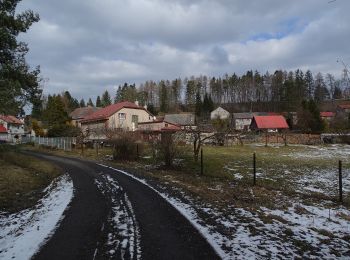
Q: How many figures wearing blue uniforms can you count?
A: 0